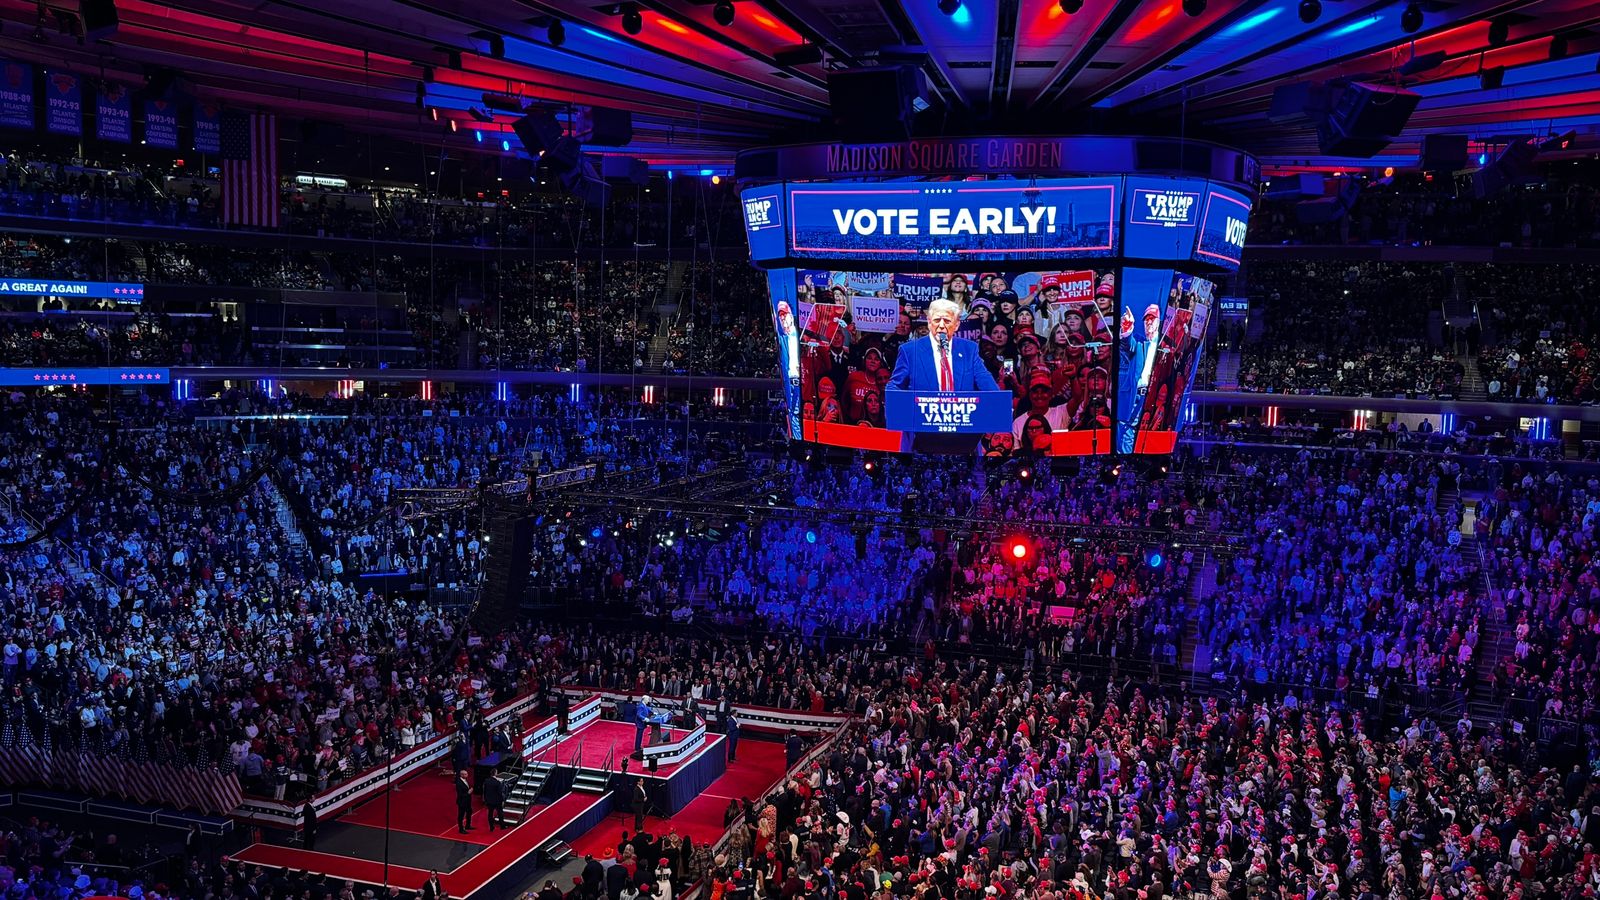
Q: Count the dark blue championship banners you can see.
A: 5